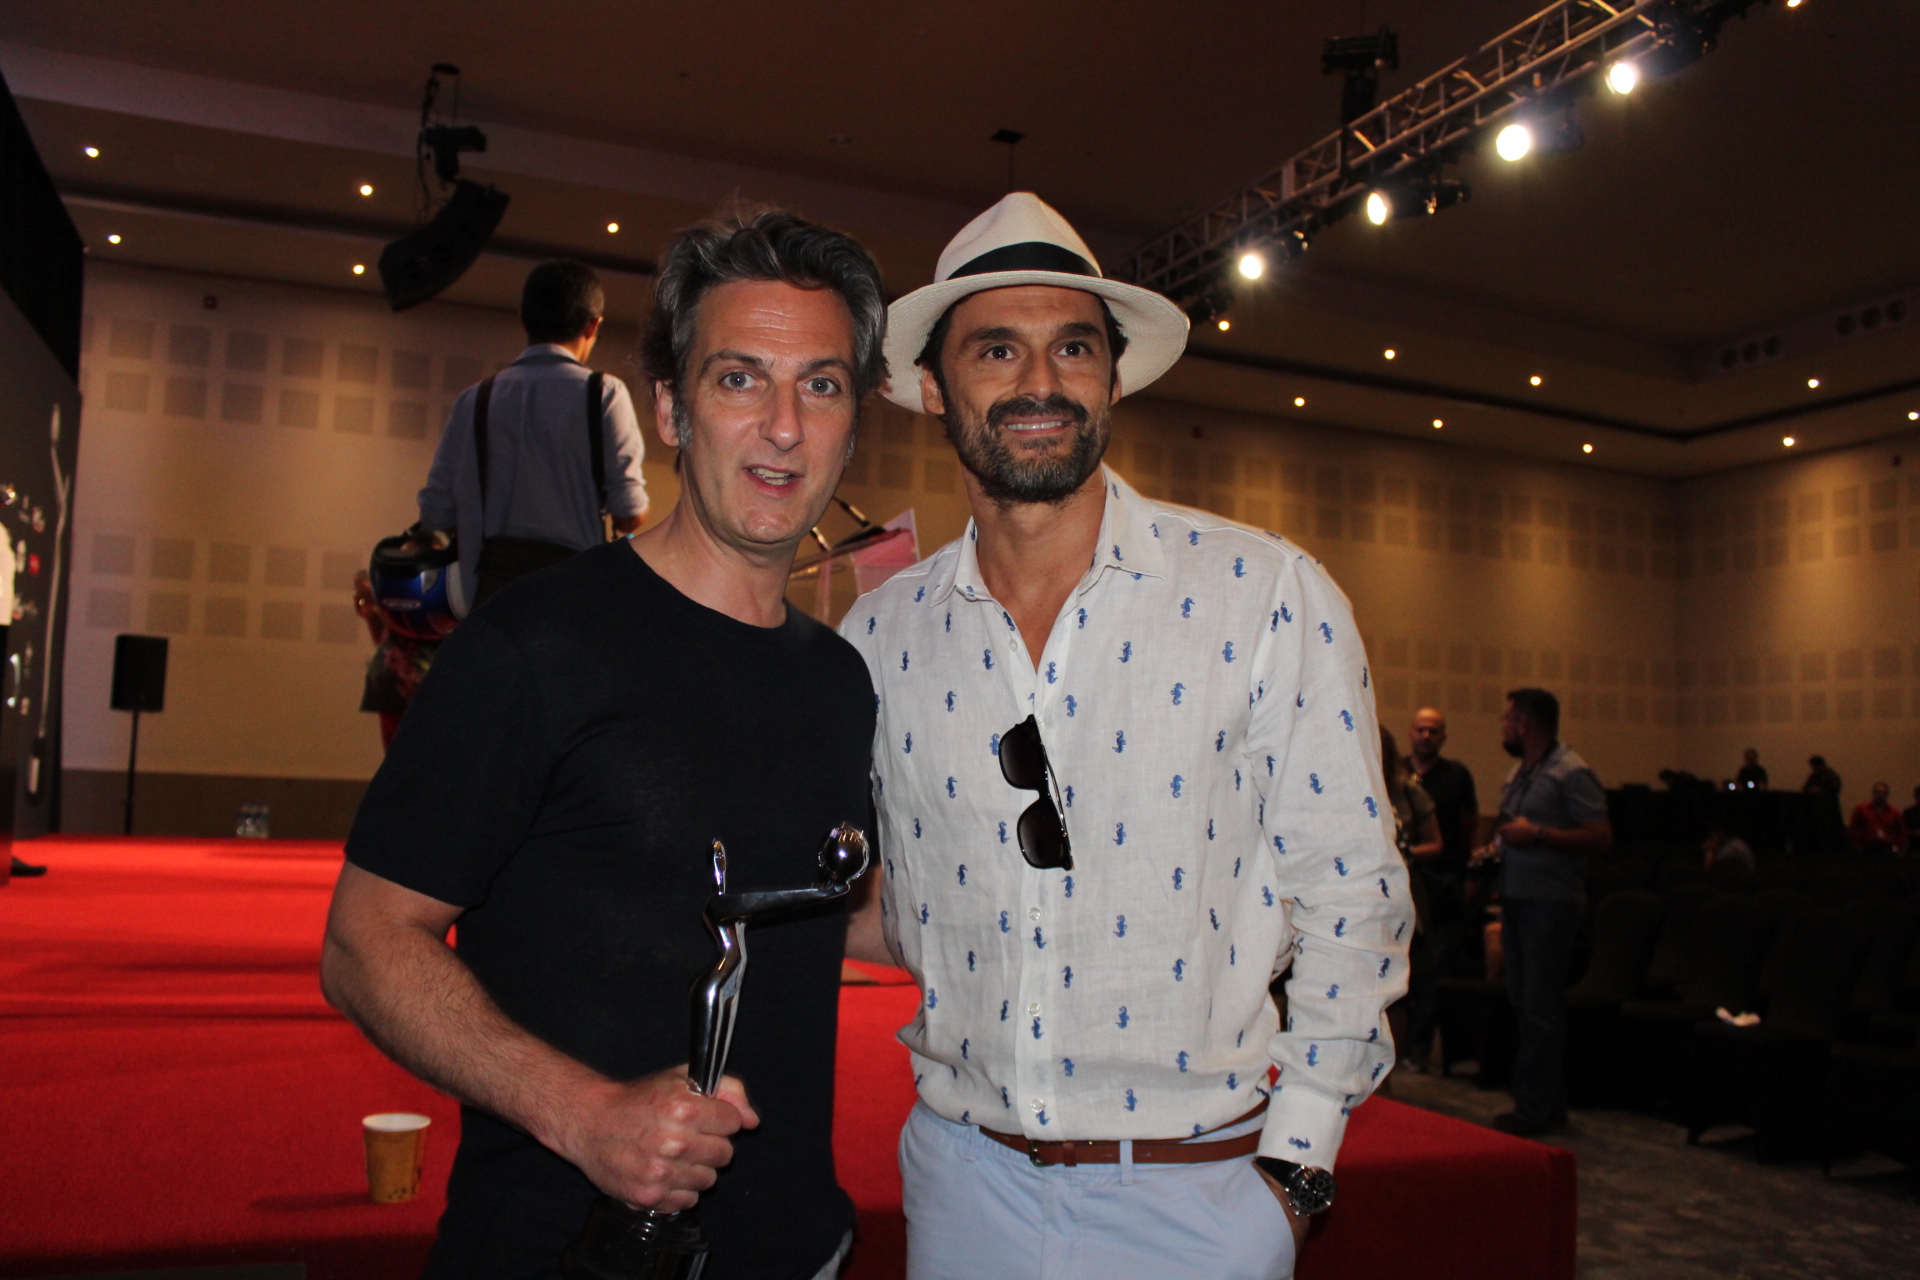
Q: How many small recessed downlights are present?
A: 14